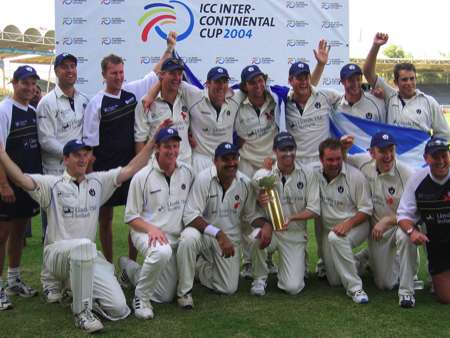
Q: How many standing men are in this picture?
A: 9